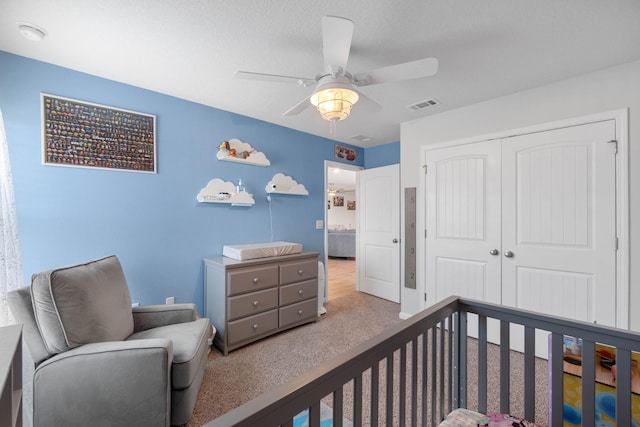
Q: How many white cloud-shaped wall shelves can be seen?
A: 3